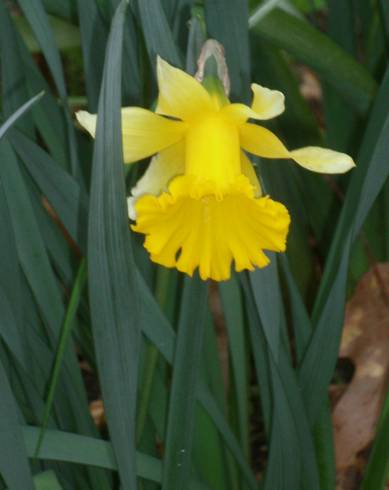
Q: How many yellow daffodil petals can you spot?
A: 6